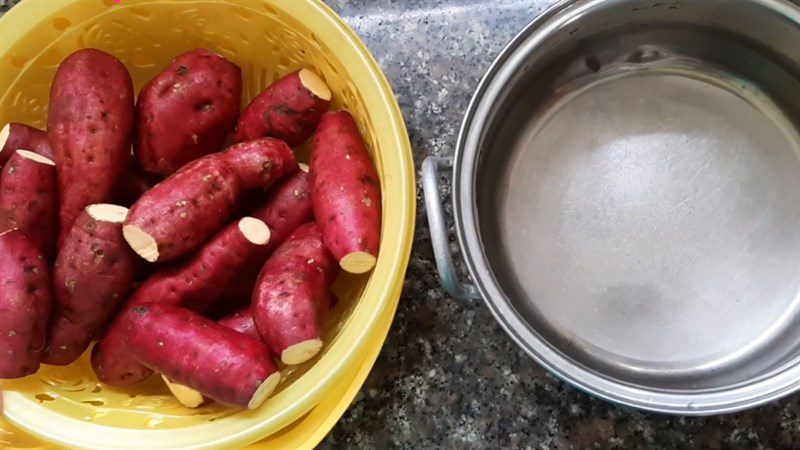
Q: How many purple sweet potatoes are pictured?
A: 15